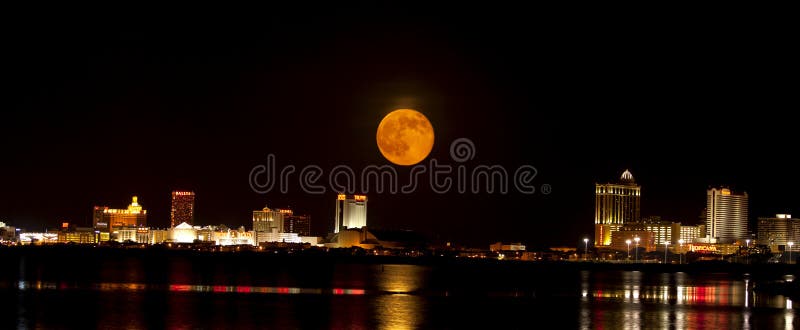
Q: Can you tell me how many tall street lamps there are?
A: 7